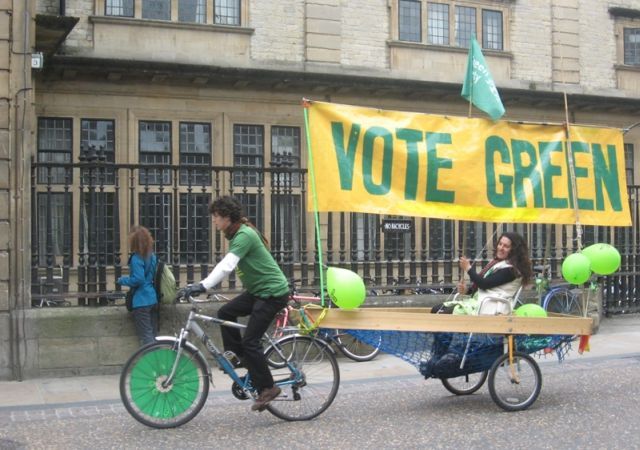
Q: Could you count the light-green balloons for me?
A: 4